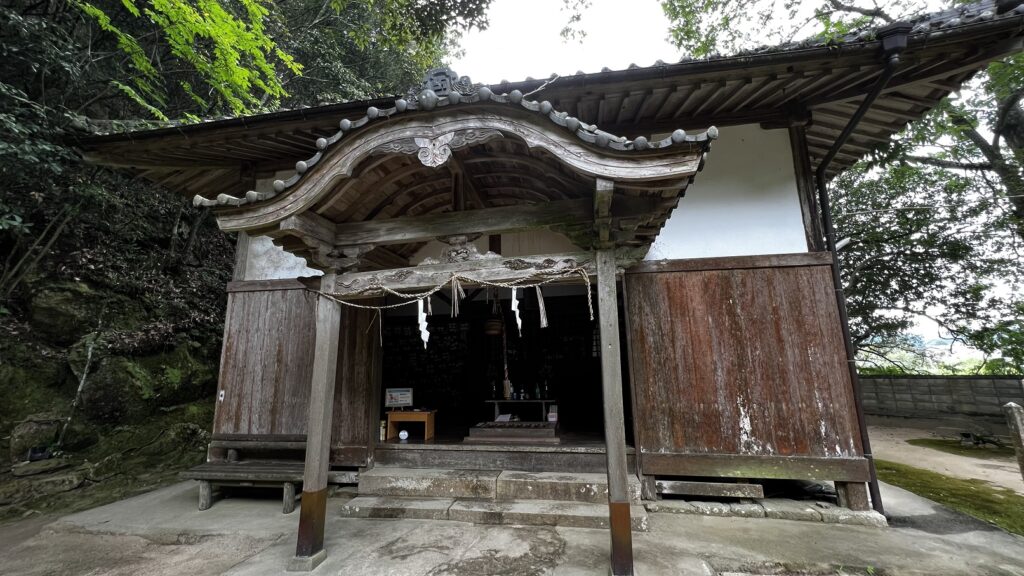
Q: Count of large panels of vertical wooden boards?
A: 2